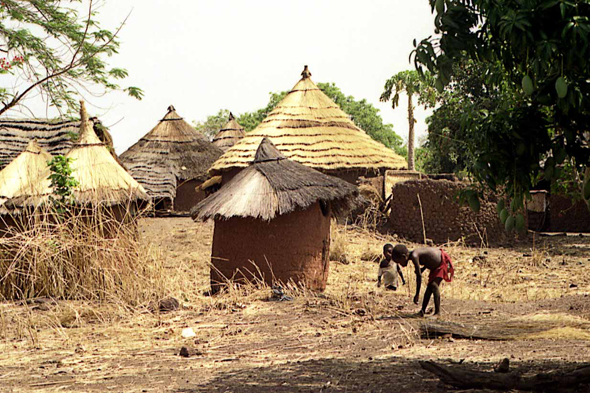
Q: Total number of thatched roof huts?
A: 7